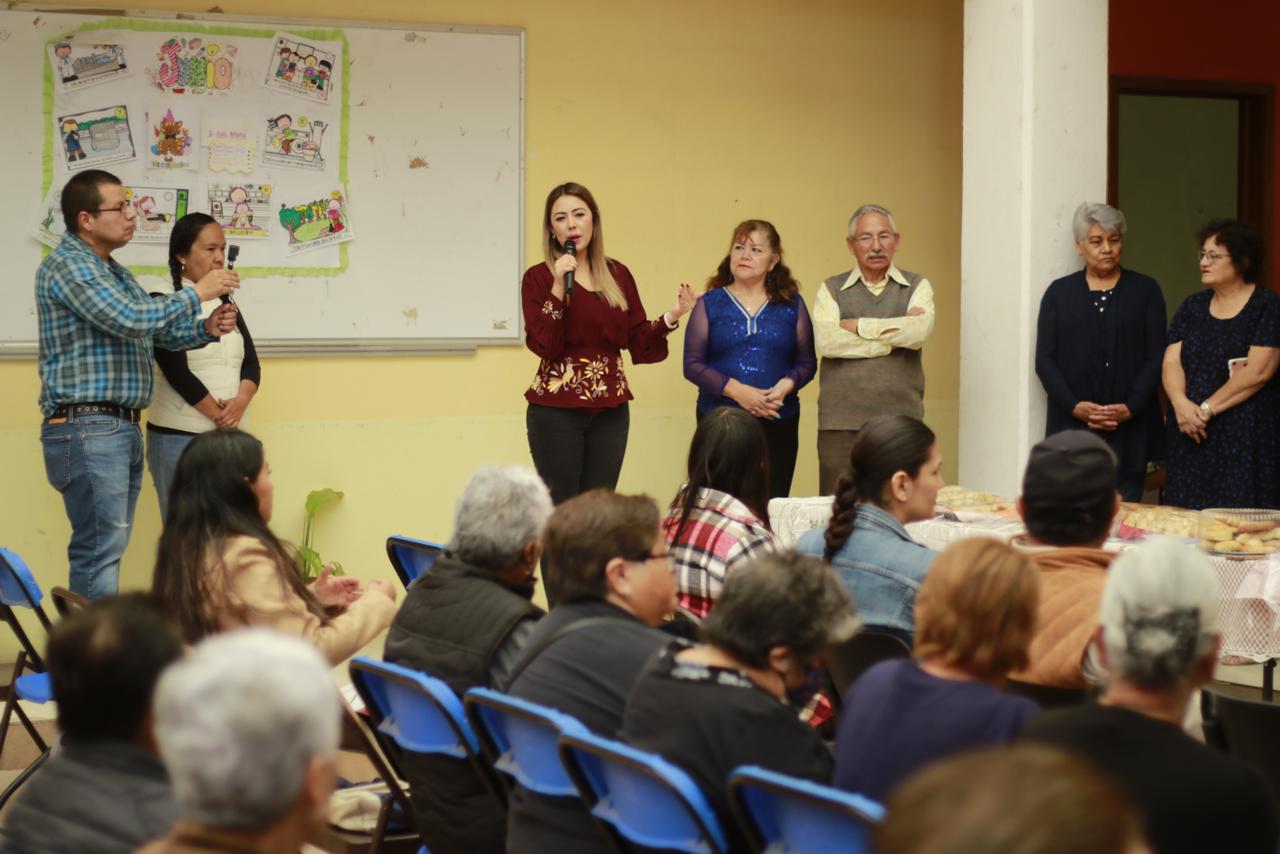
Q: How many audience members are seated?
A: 12